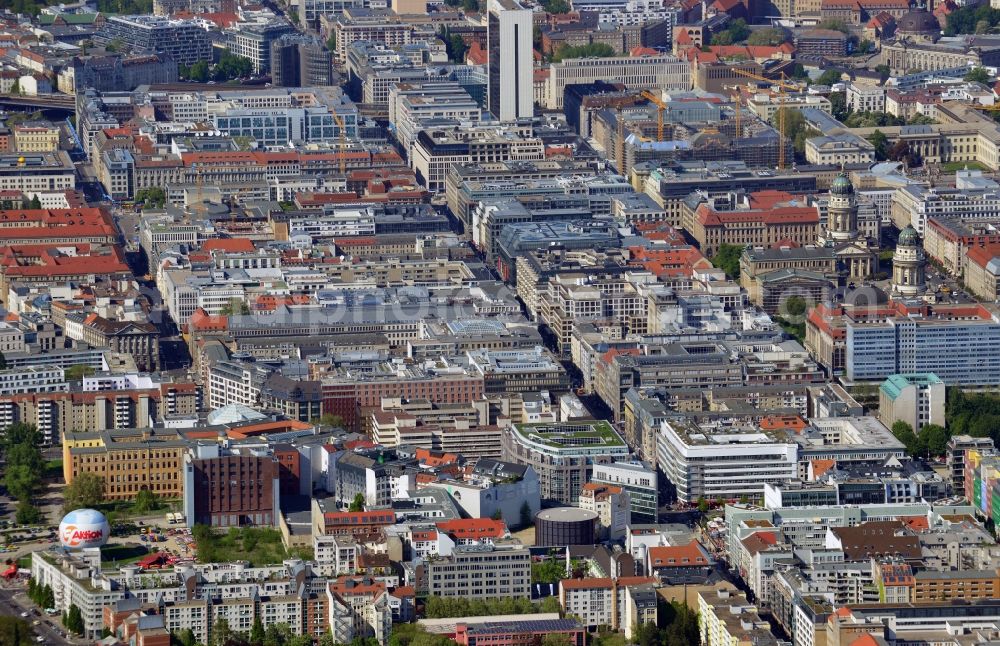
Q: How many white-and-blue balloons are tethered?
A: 1